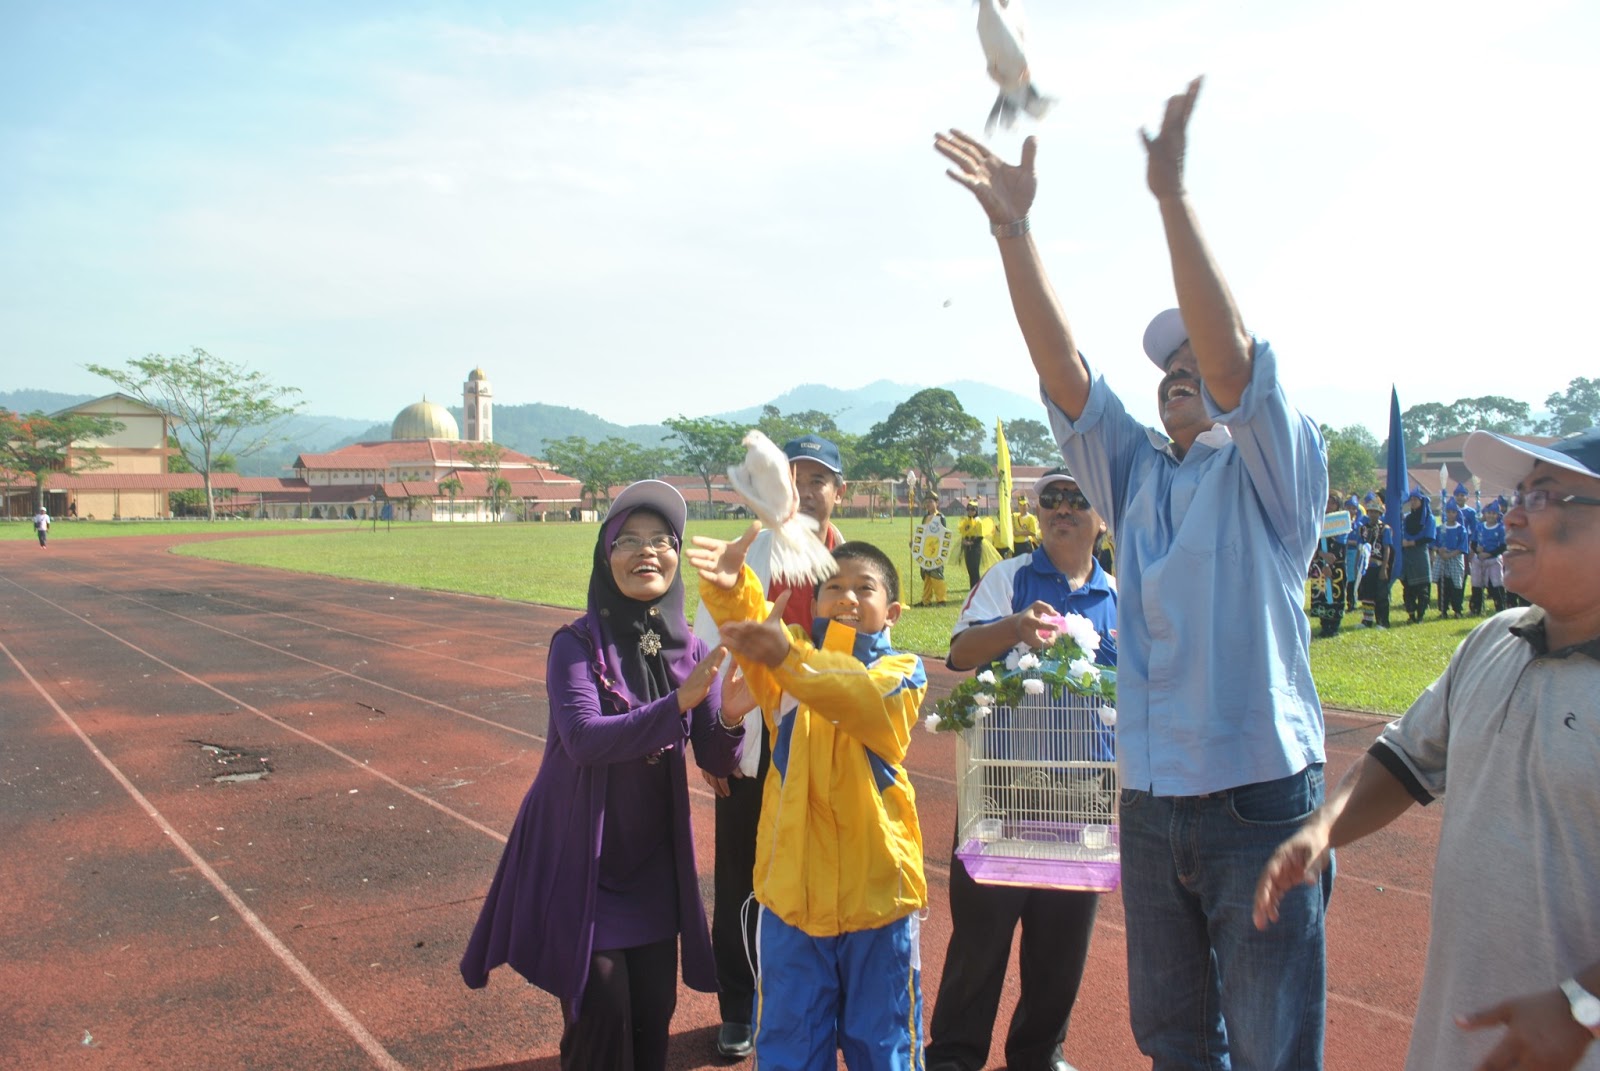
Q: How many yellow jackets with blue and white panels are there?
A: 1